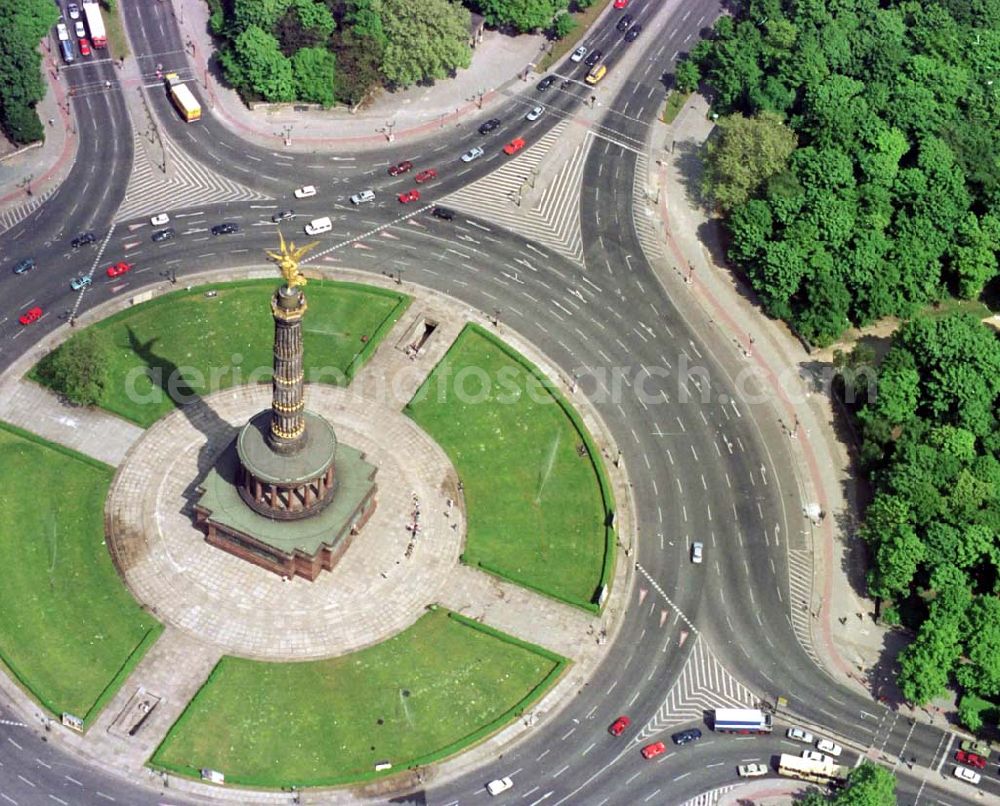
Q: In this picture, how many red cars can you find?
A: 11